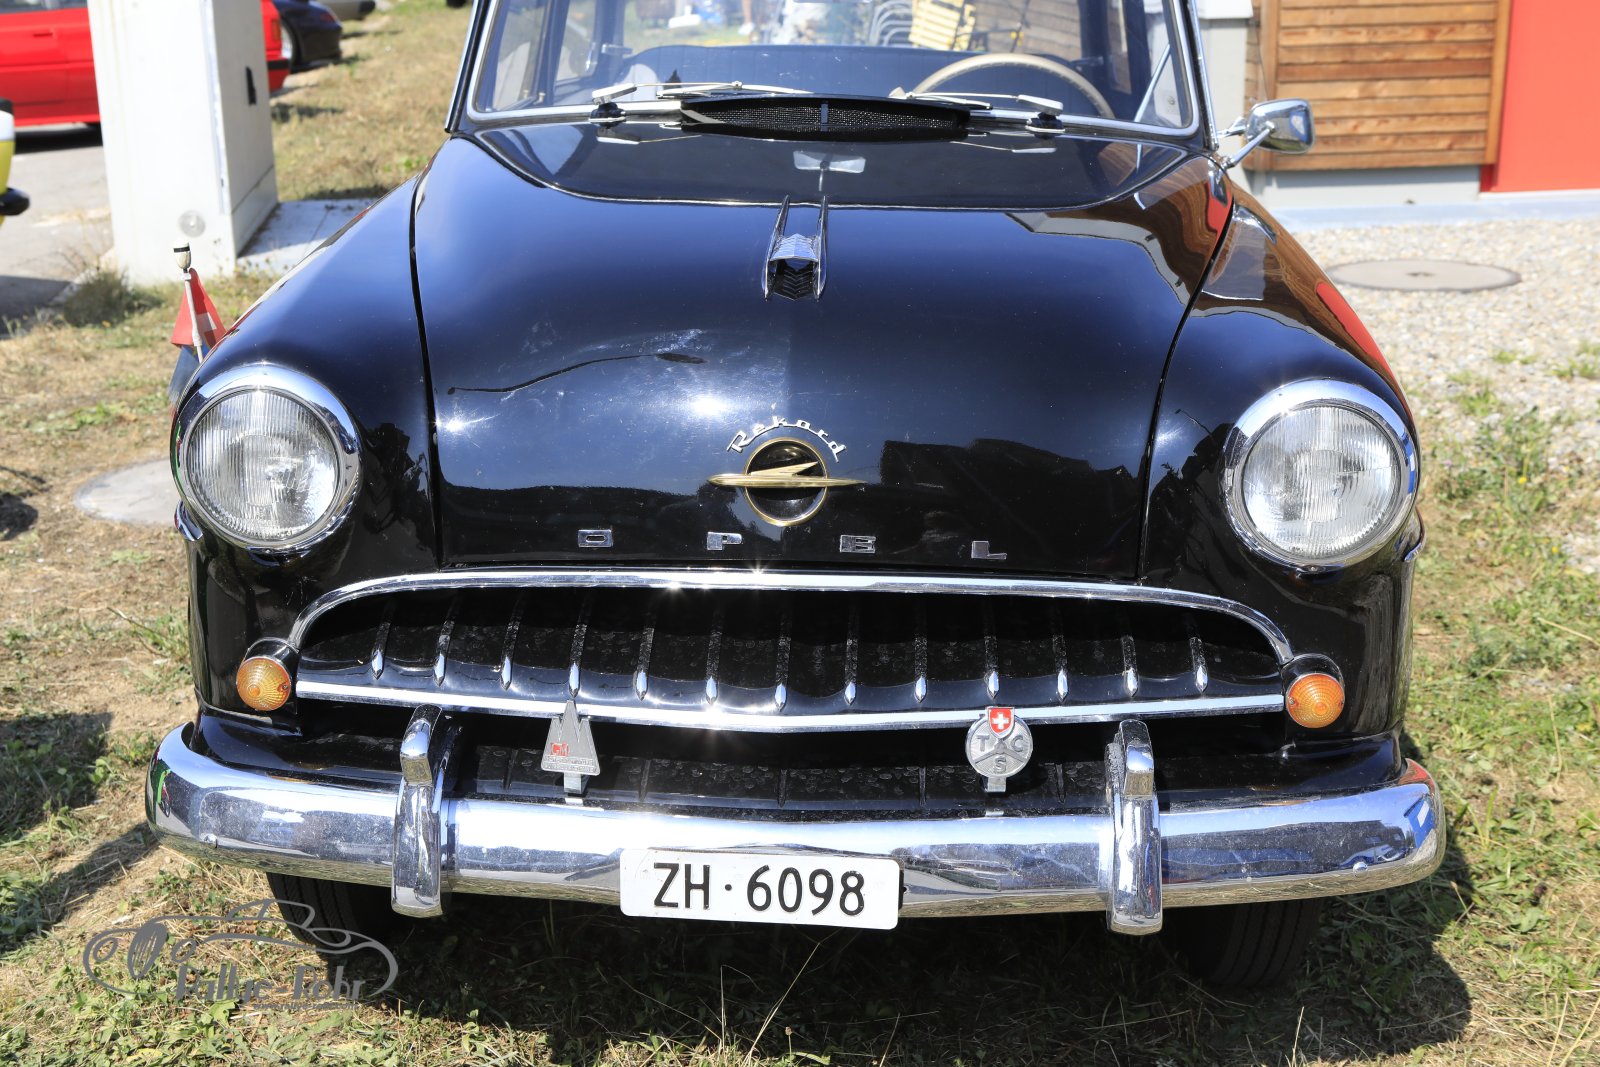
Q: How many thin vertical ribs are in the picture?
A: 13